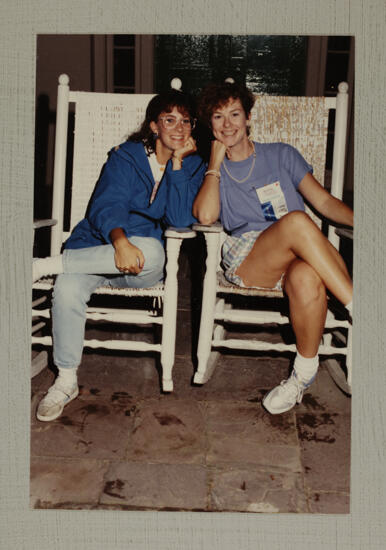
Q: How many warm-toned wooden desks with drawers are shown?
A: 0